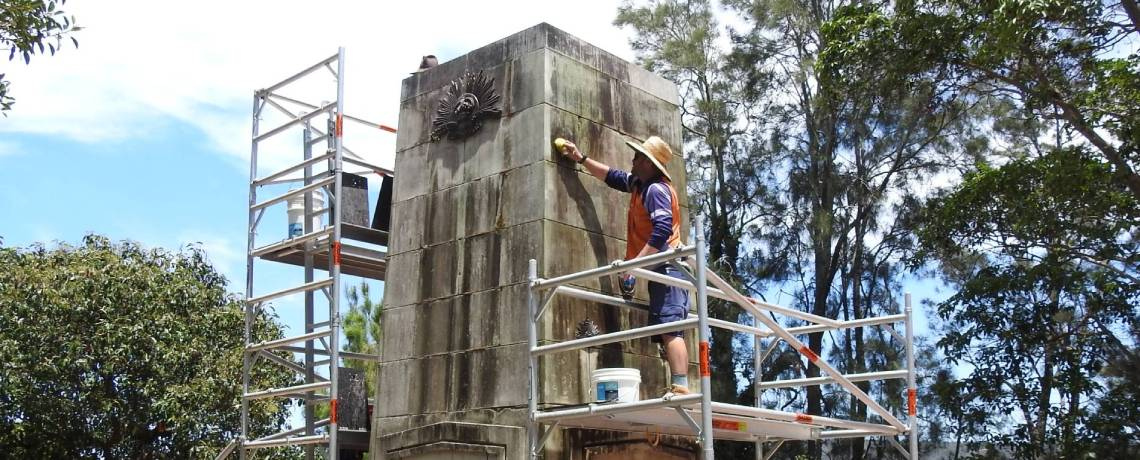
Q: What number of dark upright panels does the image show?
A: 3